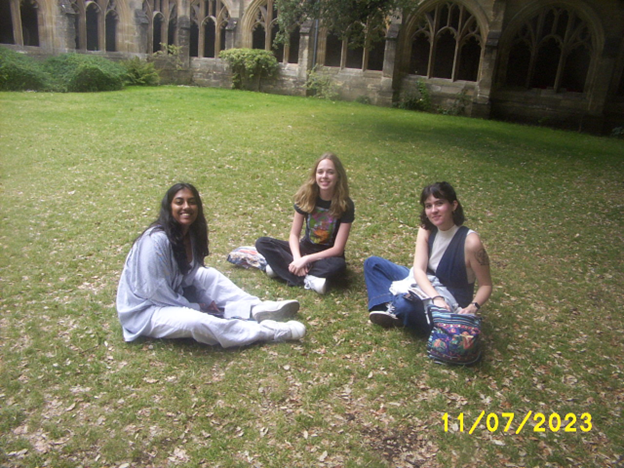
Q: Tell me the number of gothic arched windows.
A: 8